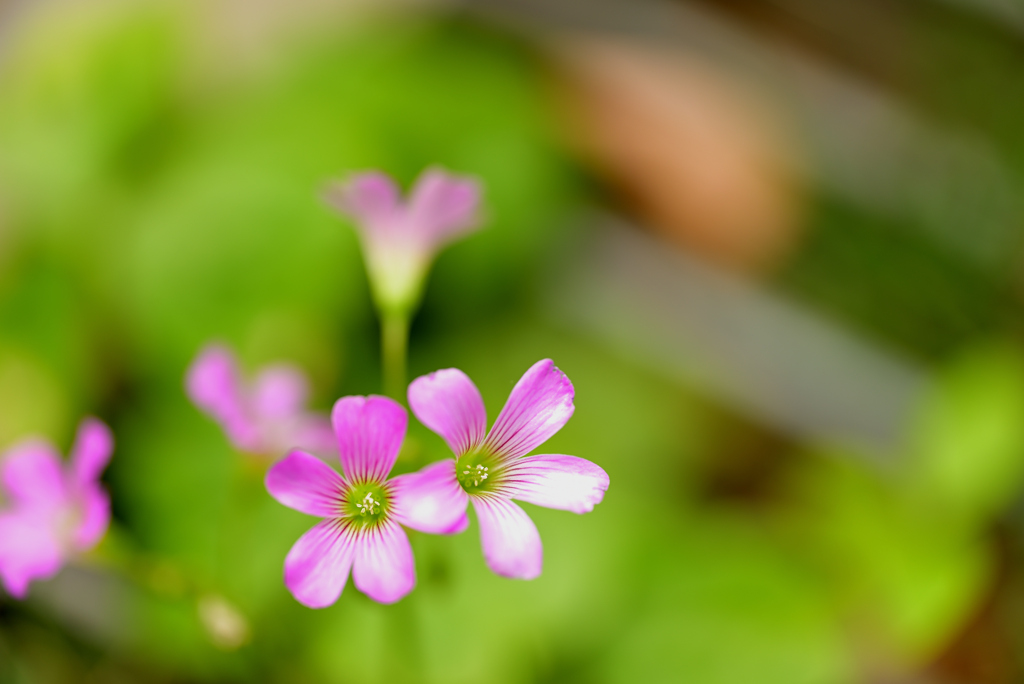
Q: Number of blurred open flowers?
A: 3